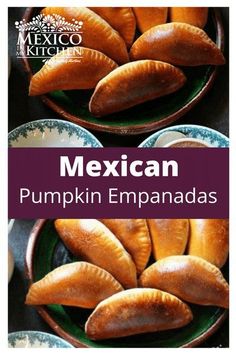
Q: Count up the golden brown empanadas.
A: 14